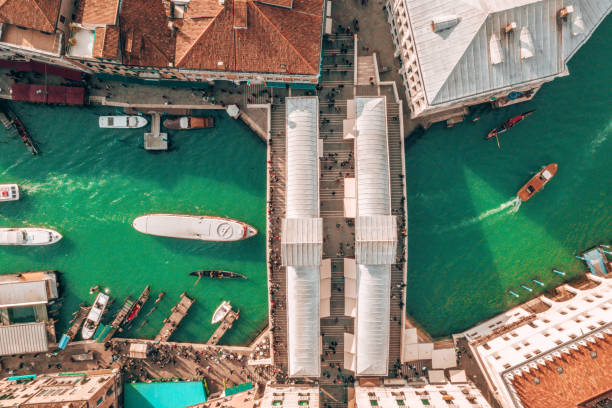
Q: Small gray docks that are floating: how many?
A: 1